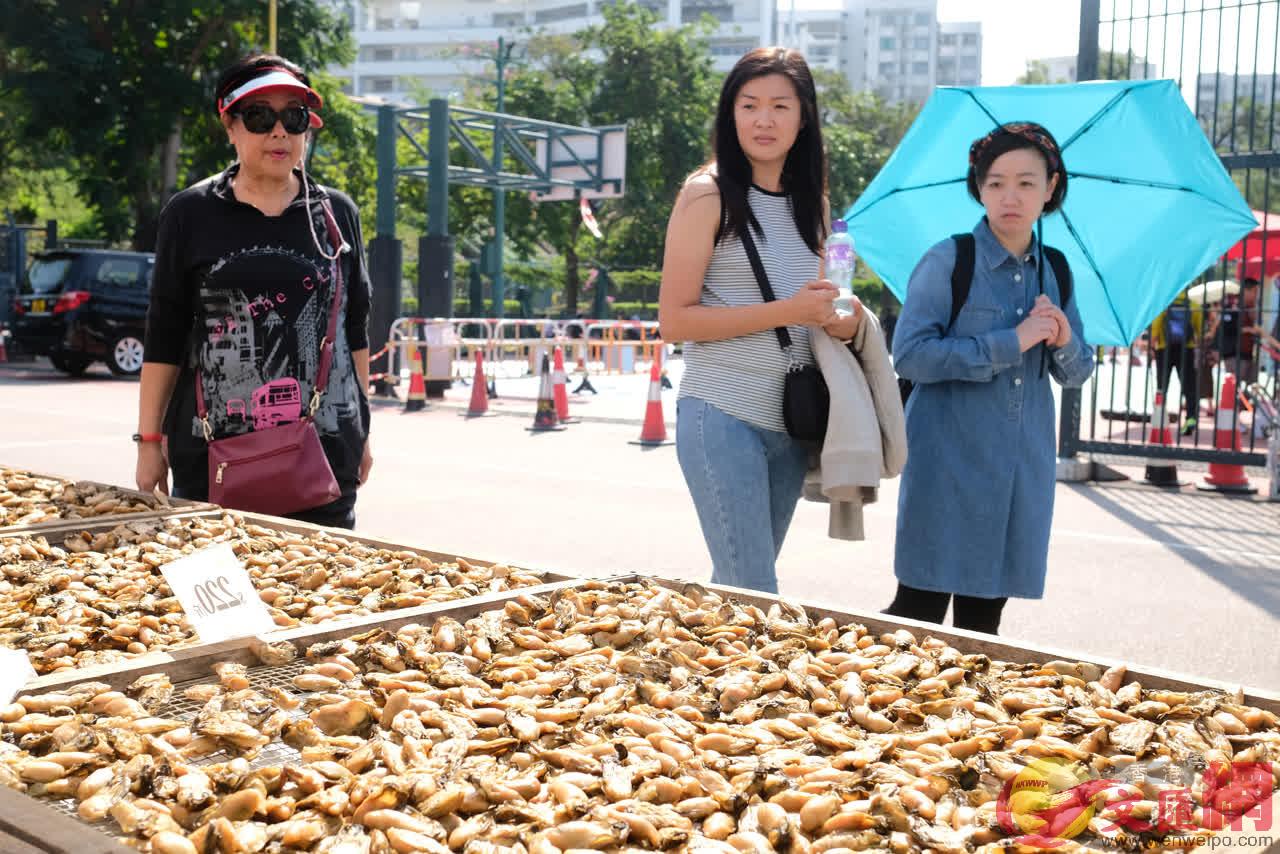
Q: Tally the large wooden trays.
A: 3